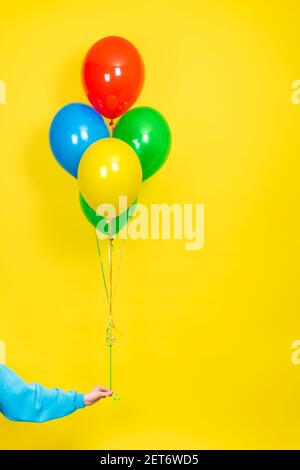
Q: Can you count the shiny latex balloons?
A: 5